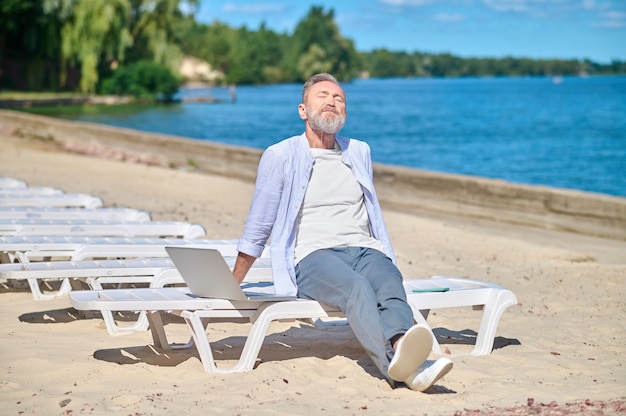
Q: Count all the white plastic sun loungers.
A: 8